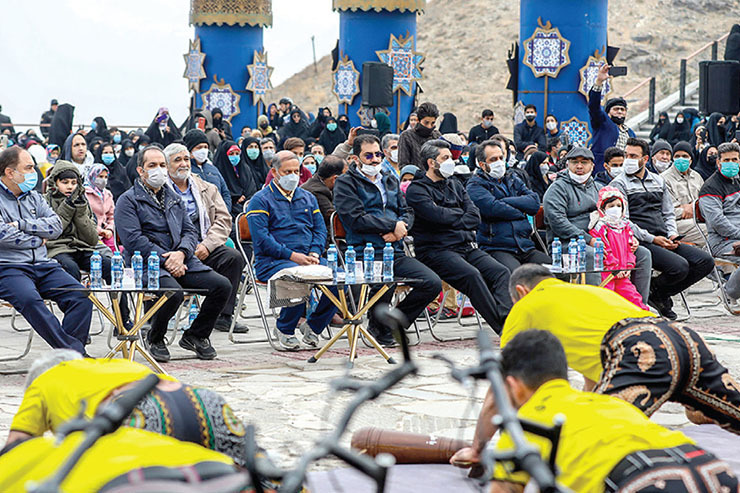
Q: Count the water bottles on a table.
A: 12